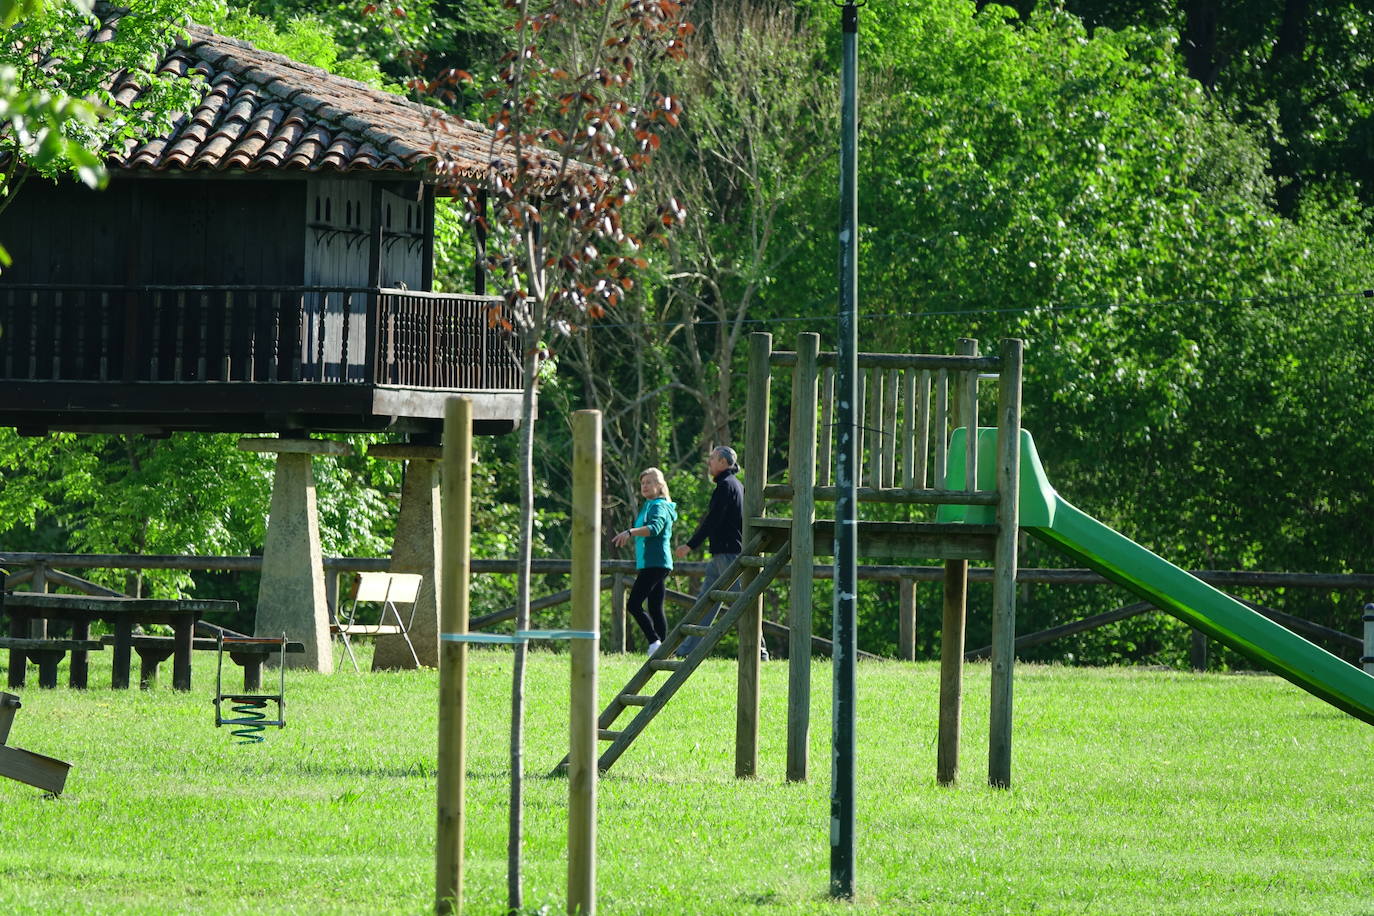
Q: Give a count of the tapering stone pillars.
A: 2